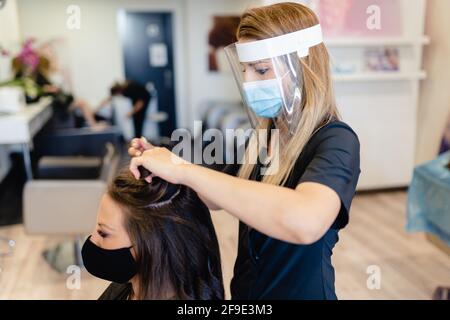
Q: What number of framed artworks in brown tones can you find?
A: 1